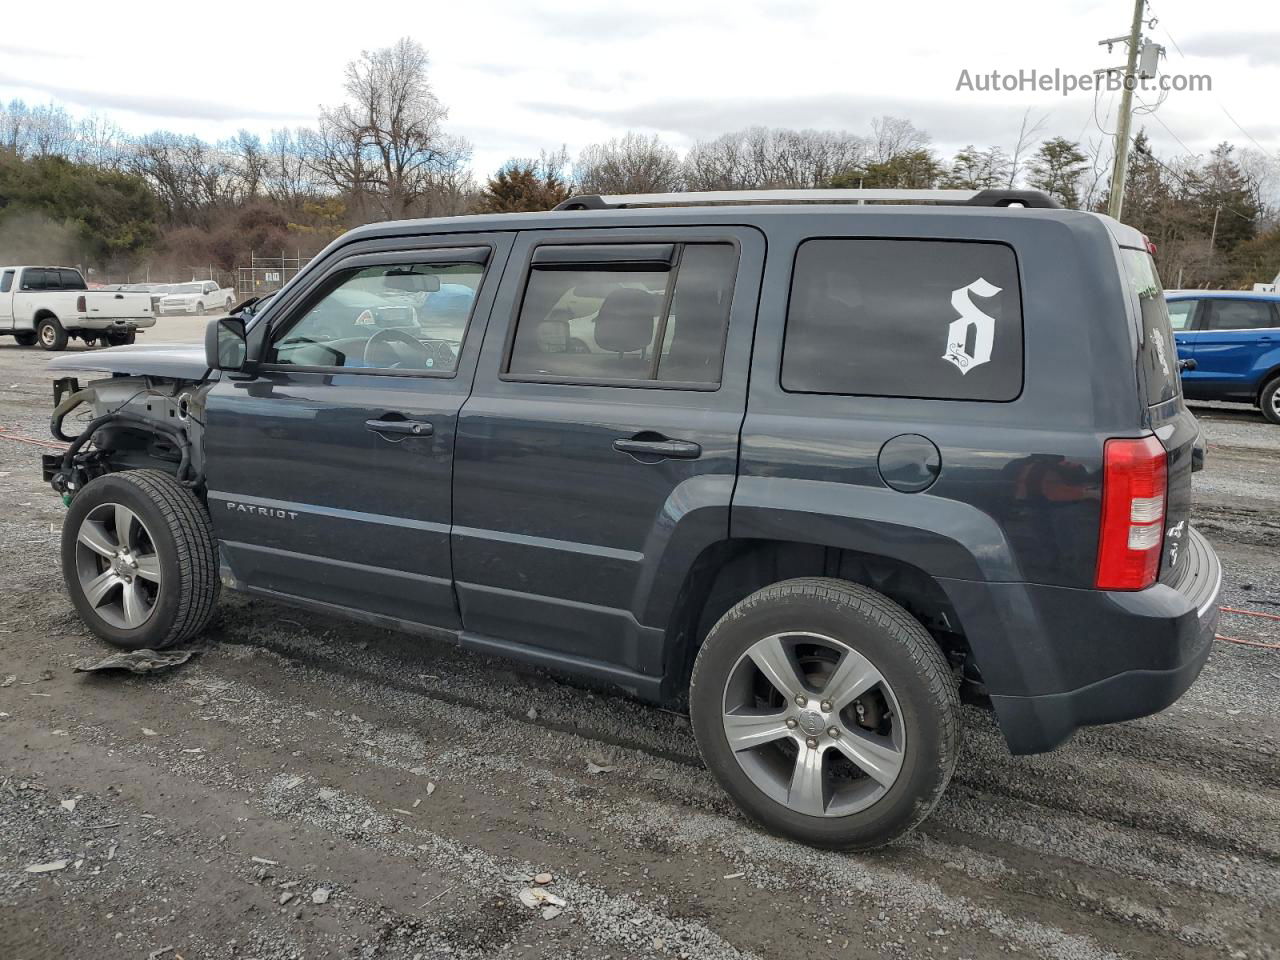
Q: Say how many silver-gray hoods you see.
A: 1